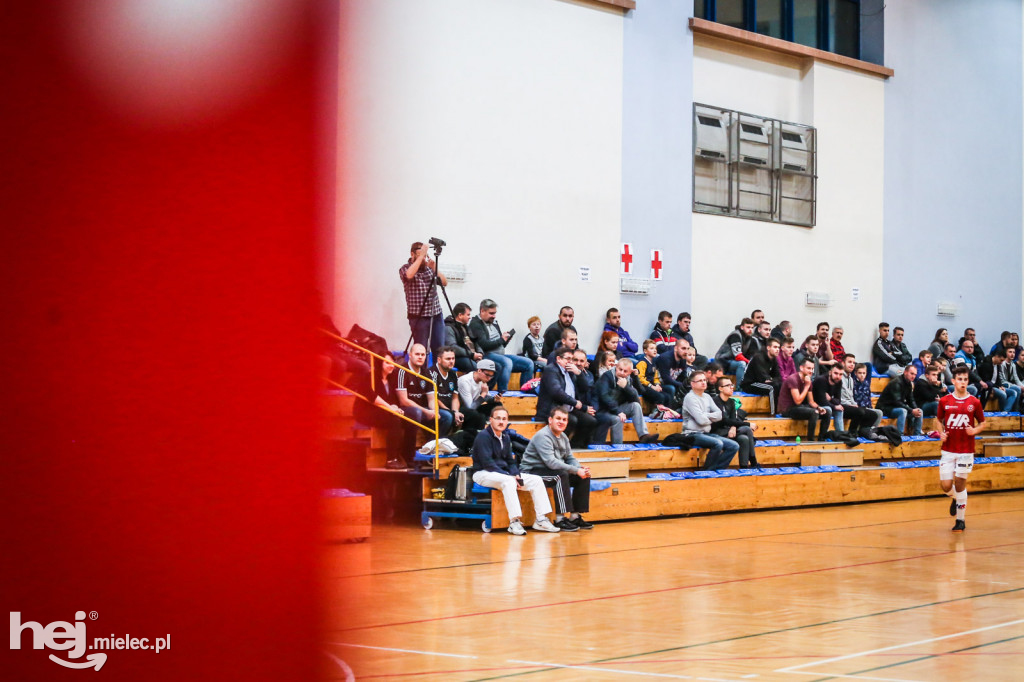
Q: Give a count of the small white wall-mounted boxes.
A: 4